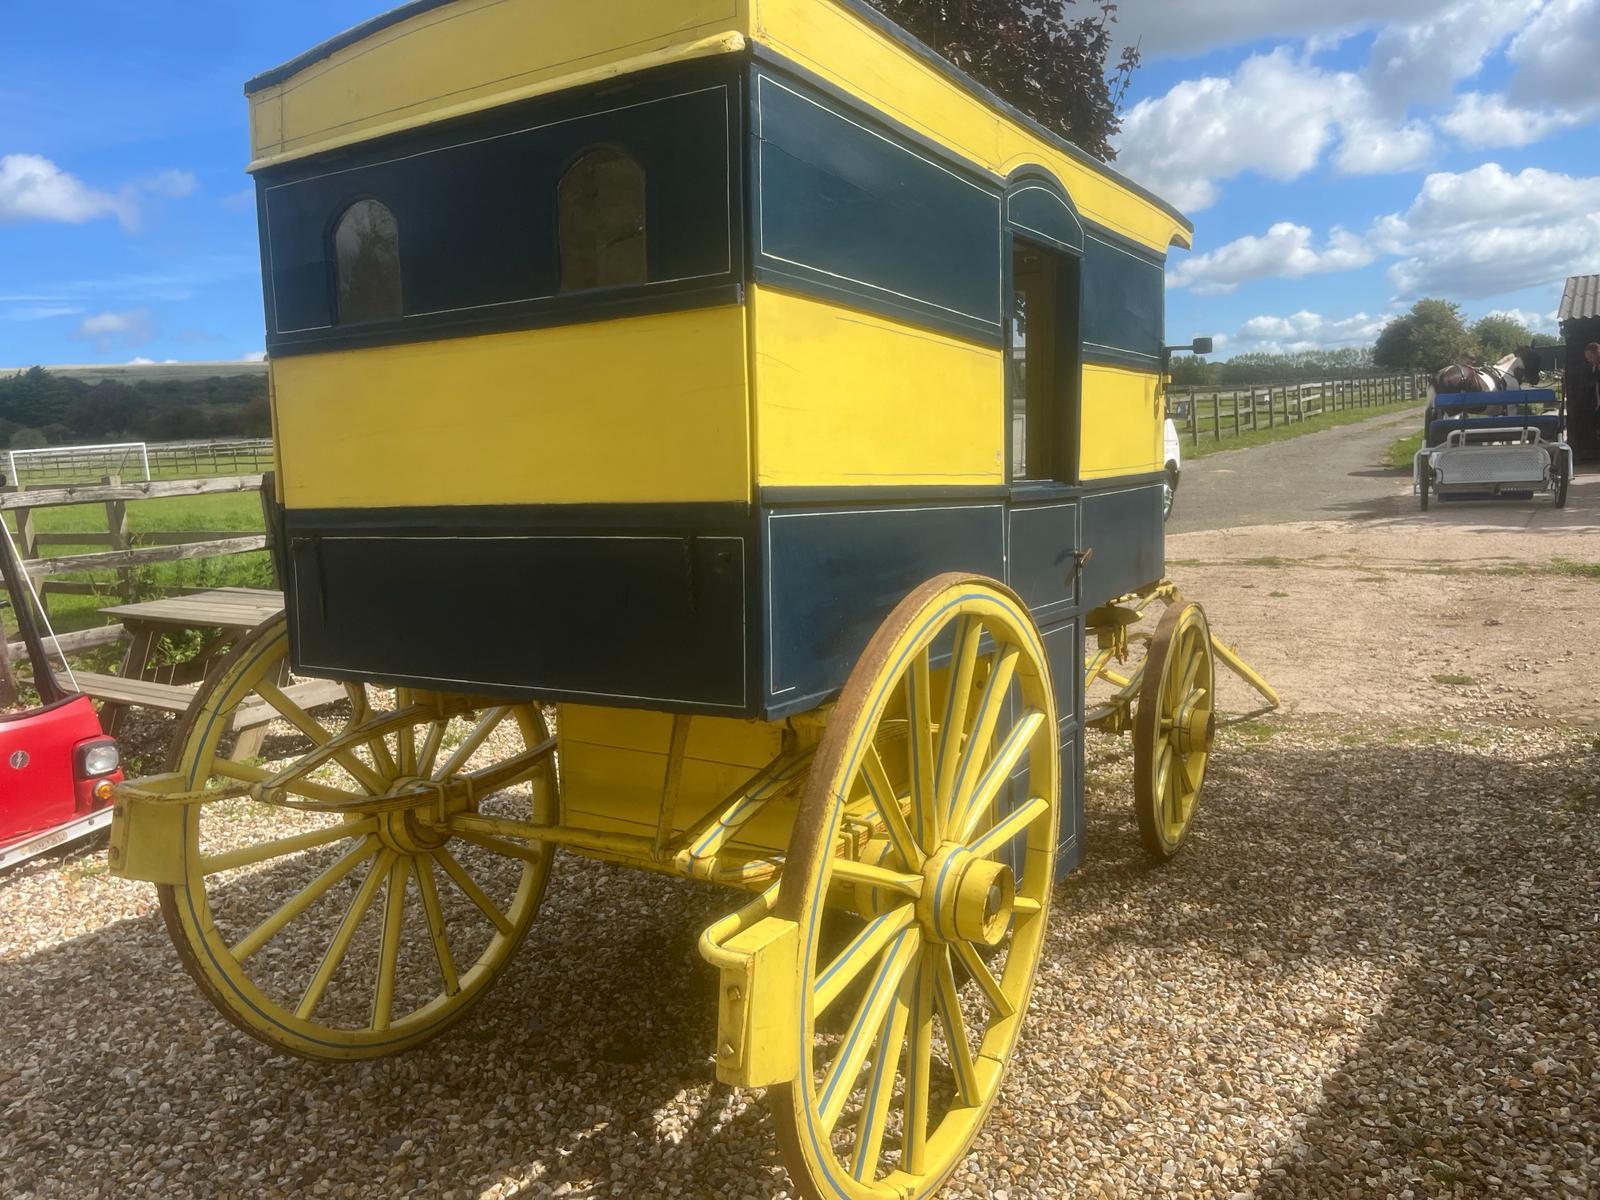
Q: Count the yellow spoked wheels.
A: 3